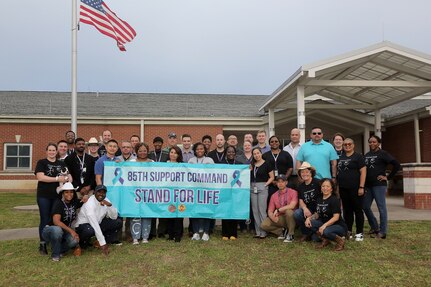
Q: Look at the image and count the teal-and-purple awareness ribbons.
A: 2